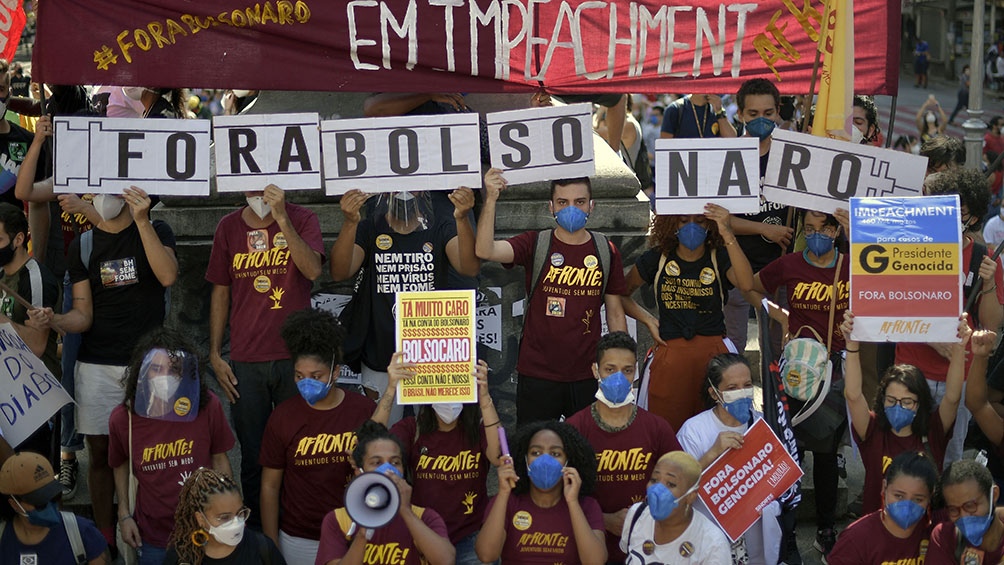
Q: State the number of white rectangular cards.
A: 6